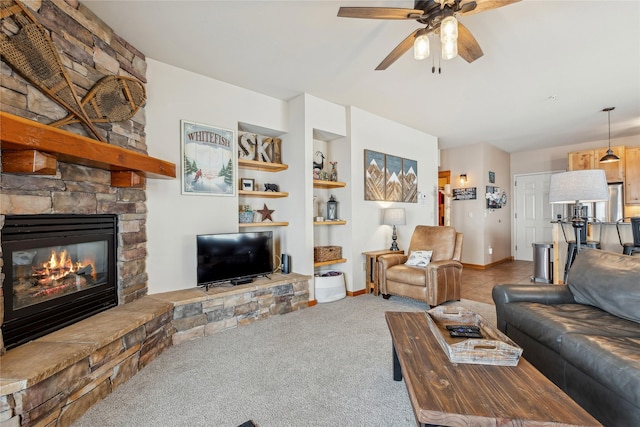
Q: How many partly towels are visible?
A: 0